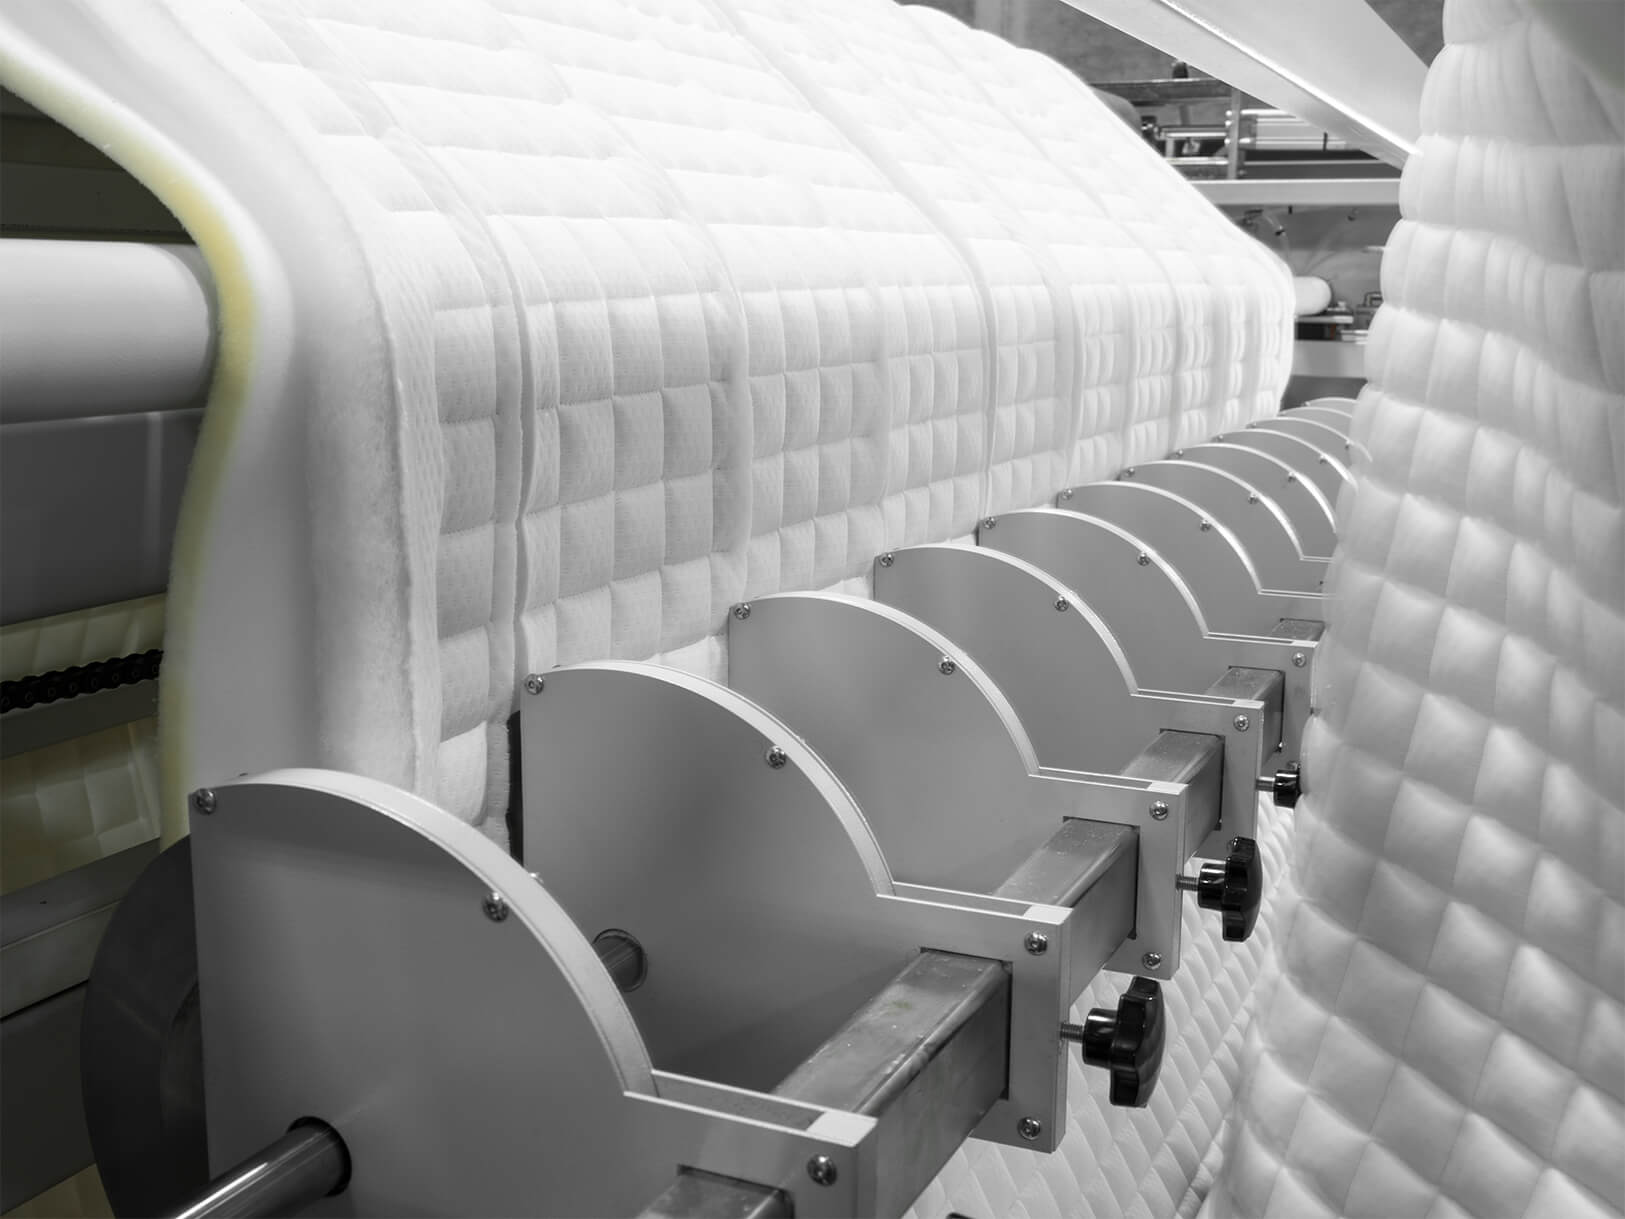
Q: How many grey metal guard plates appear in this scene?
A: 12